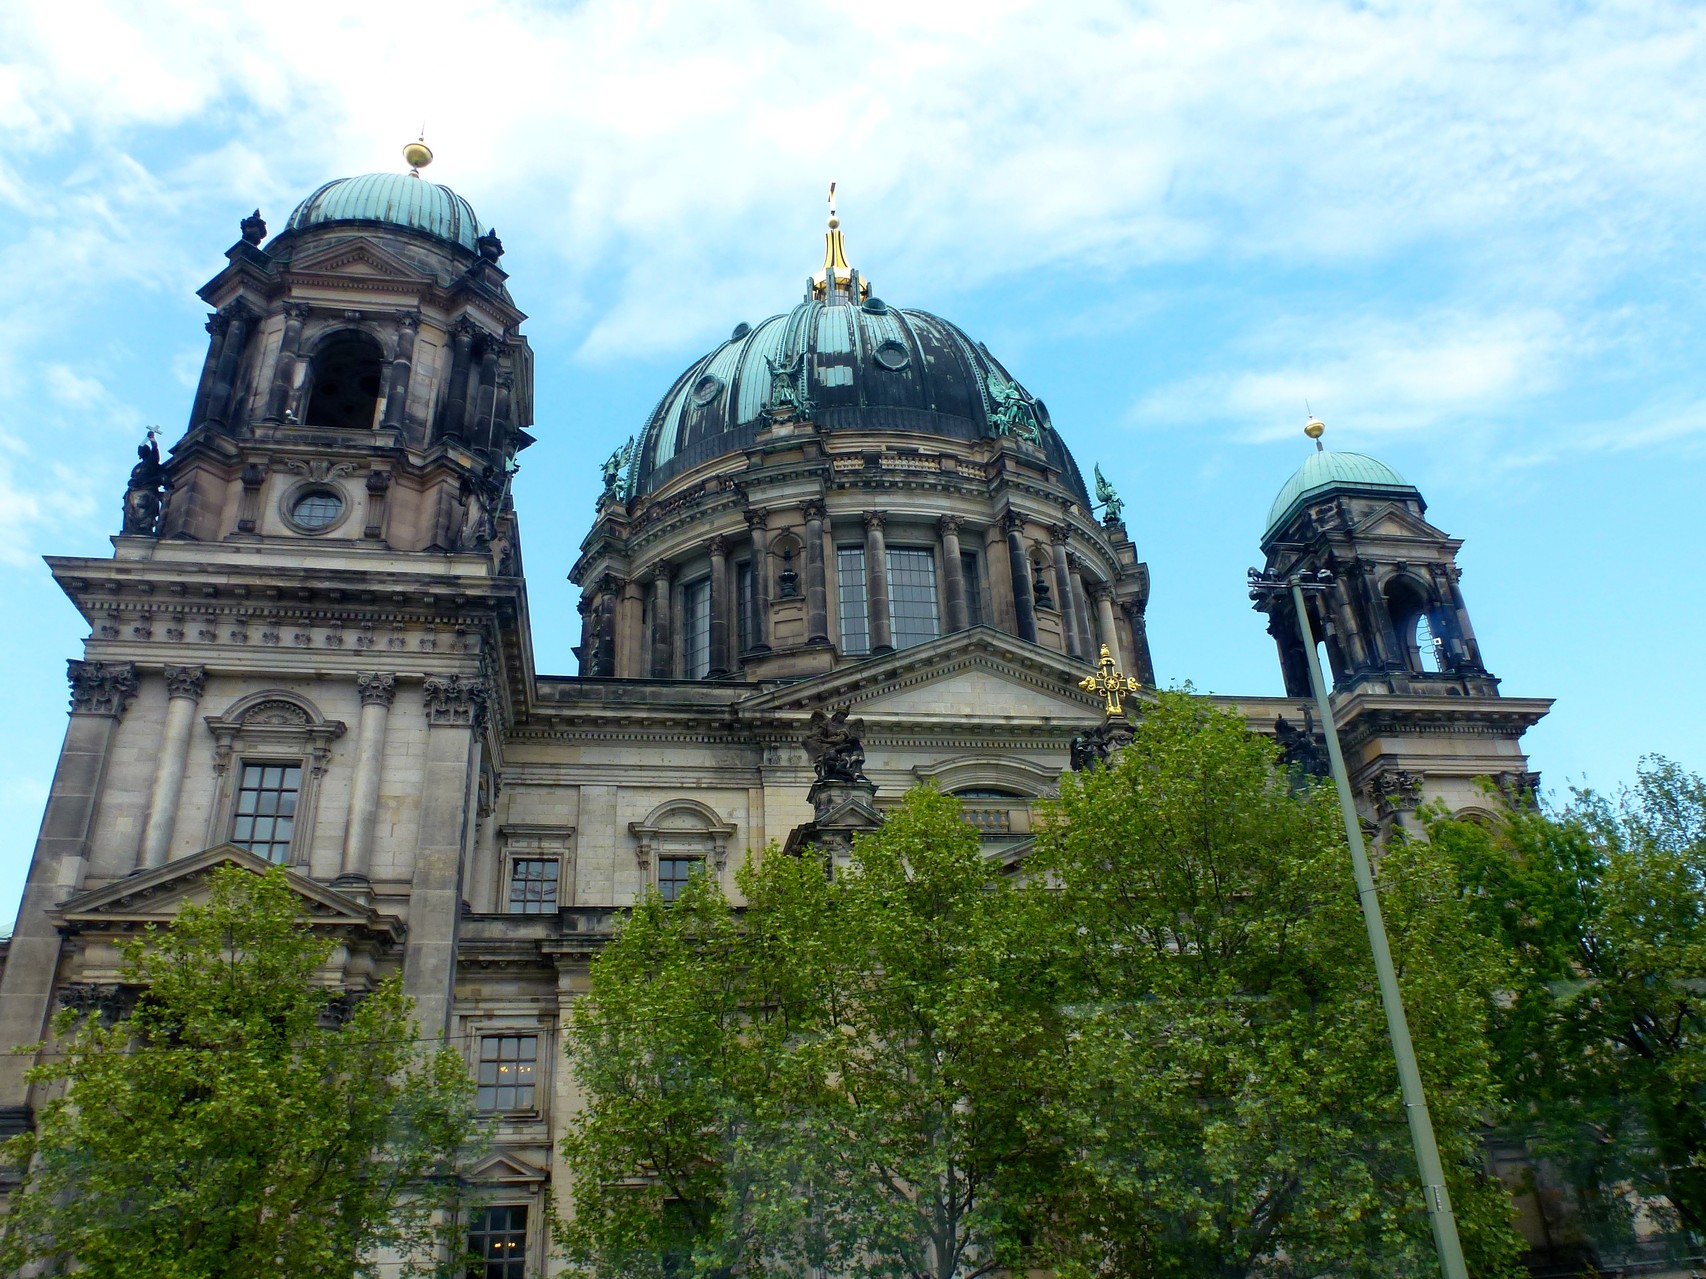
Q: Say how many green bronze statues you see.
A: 4